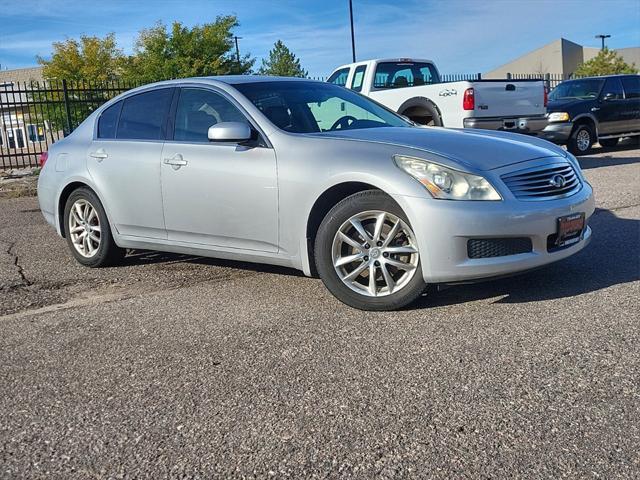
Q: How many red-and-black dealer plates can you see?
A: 1